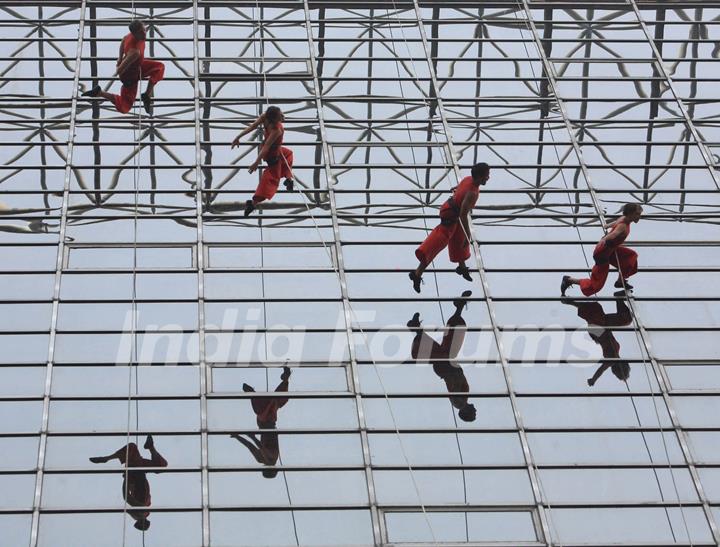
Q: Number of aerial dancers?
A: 4